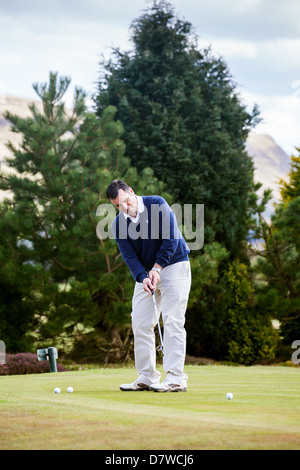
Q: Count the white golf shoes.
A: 2